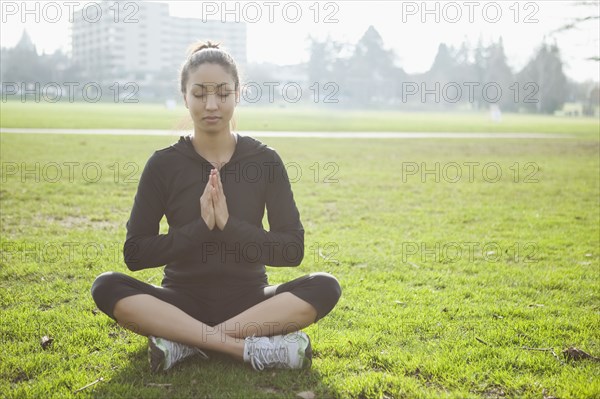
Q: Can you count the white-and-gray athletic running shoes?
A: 2